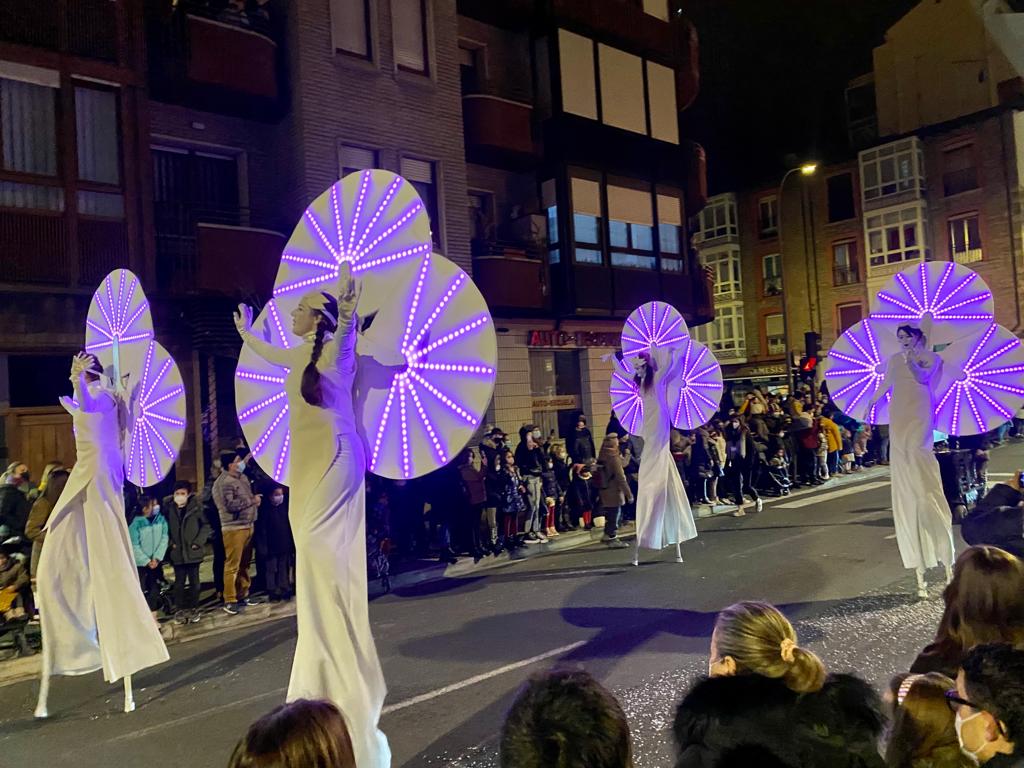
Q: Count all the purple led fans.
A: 11